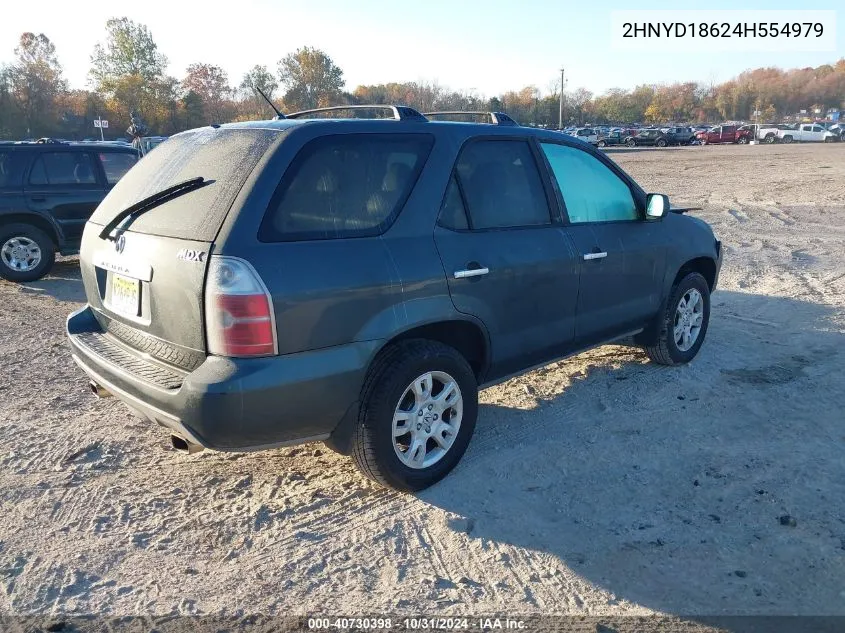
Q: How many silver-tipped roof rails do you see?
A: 2